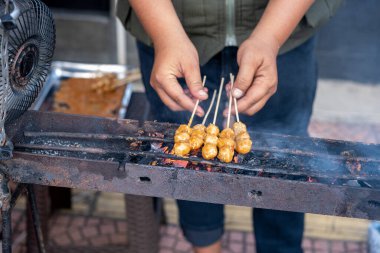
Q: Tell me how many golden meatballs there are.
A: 15